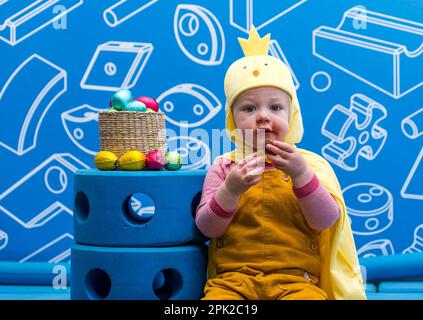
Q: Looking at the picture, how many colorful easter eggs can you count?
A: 7